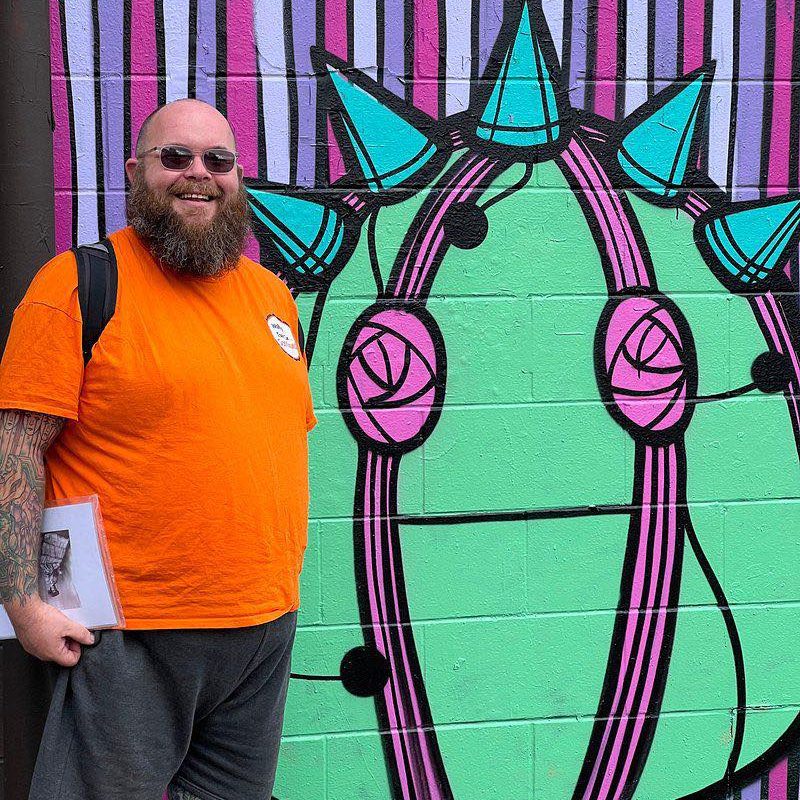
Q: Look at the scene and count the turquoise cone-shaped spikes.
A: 5